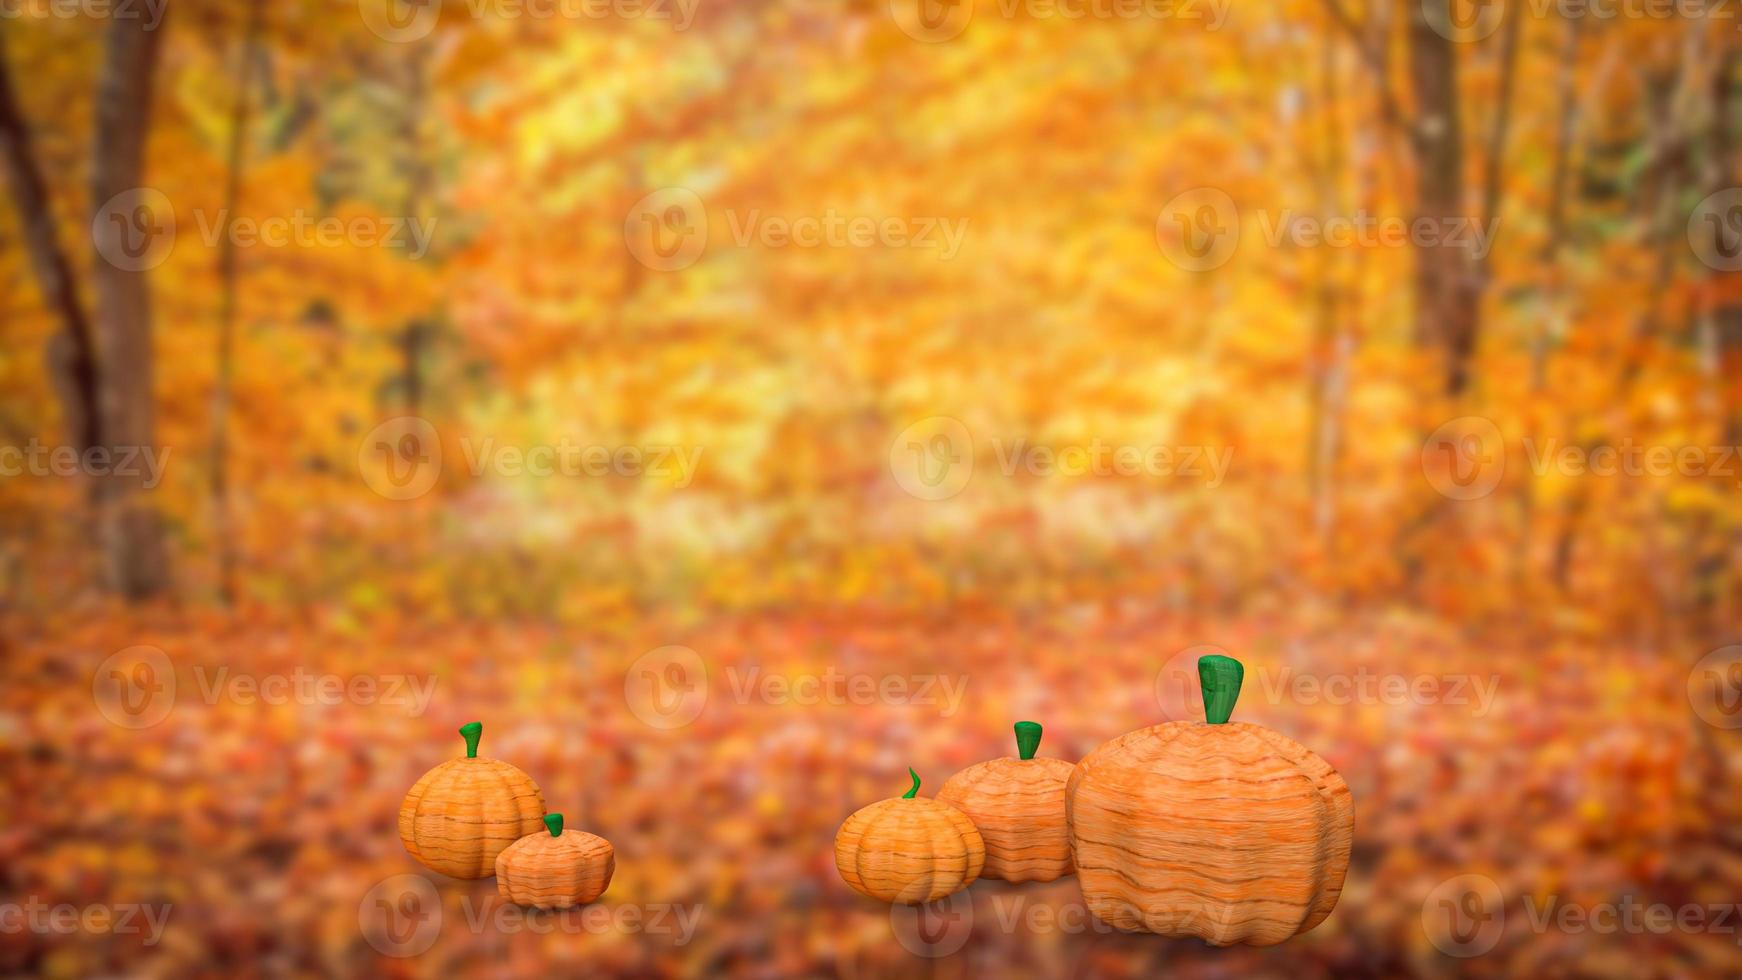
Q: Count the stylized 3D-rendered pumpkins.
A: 5